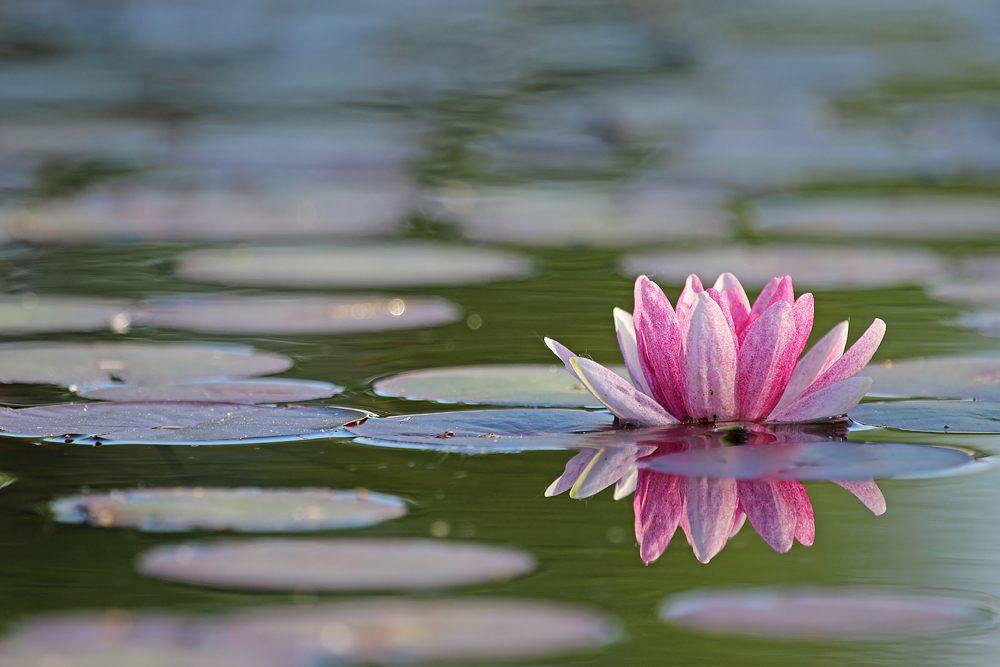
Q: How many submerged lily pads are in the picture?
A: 0